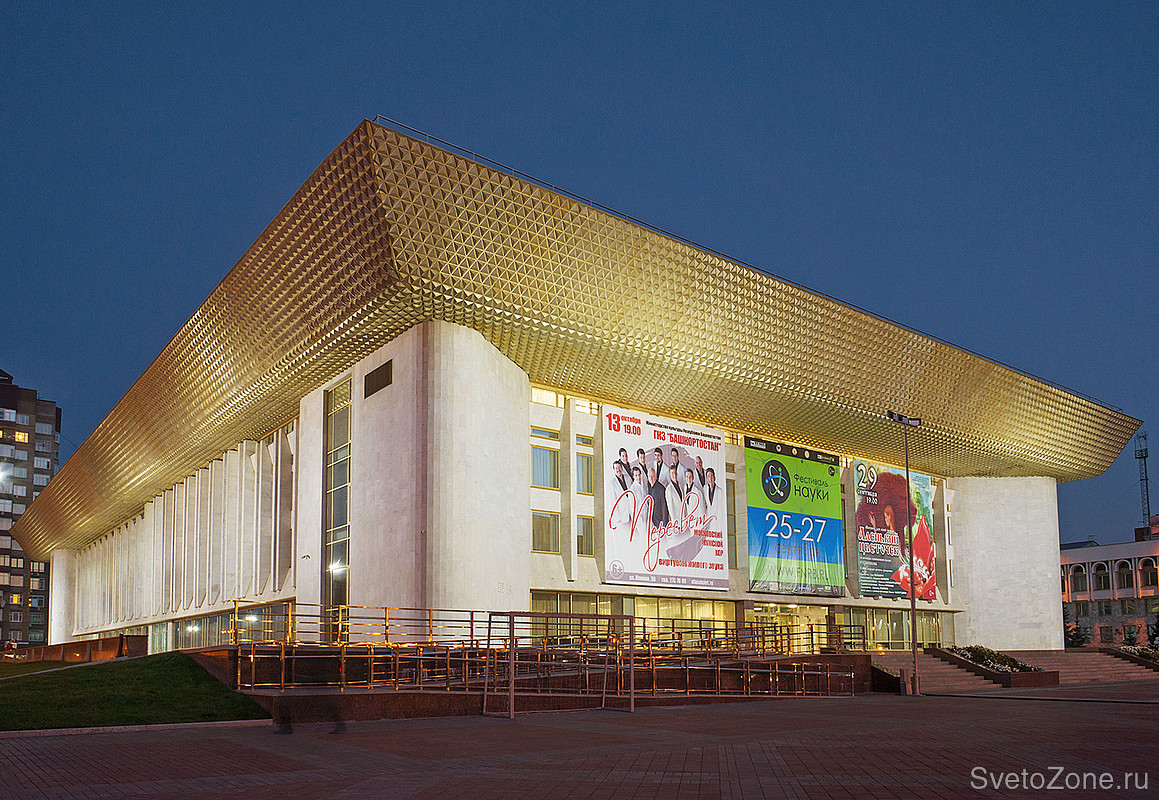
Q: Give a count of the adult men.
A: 11